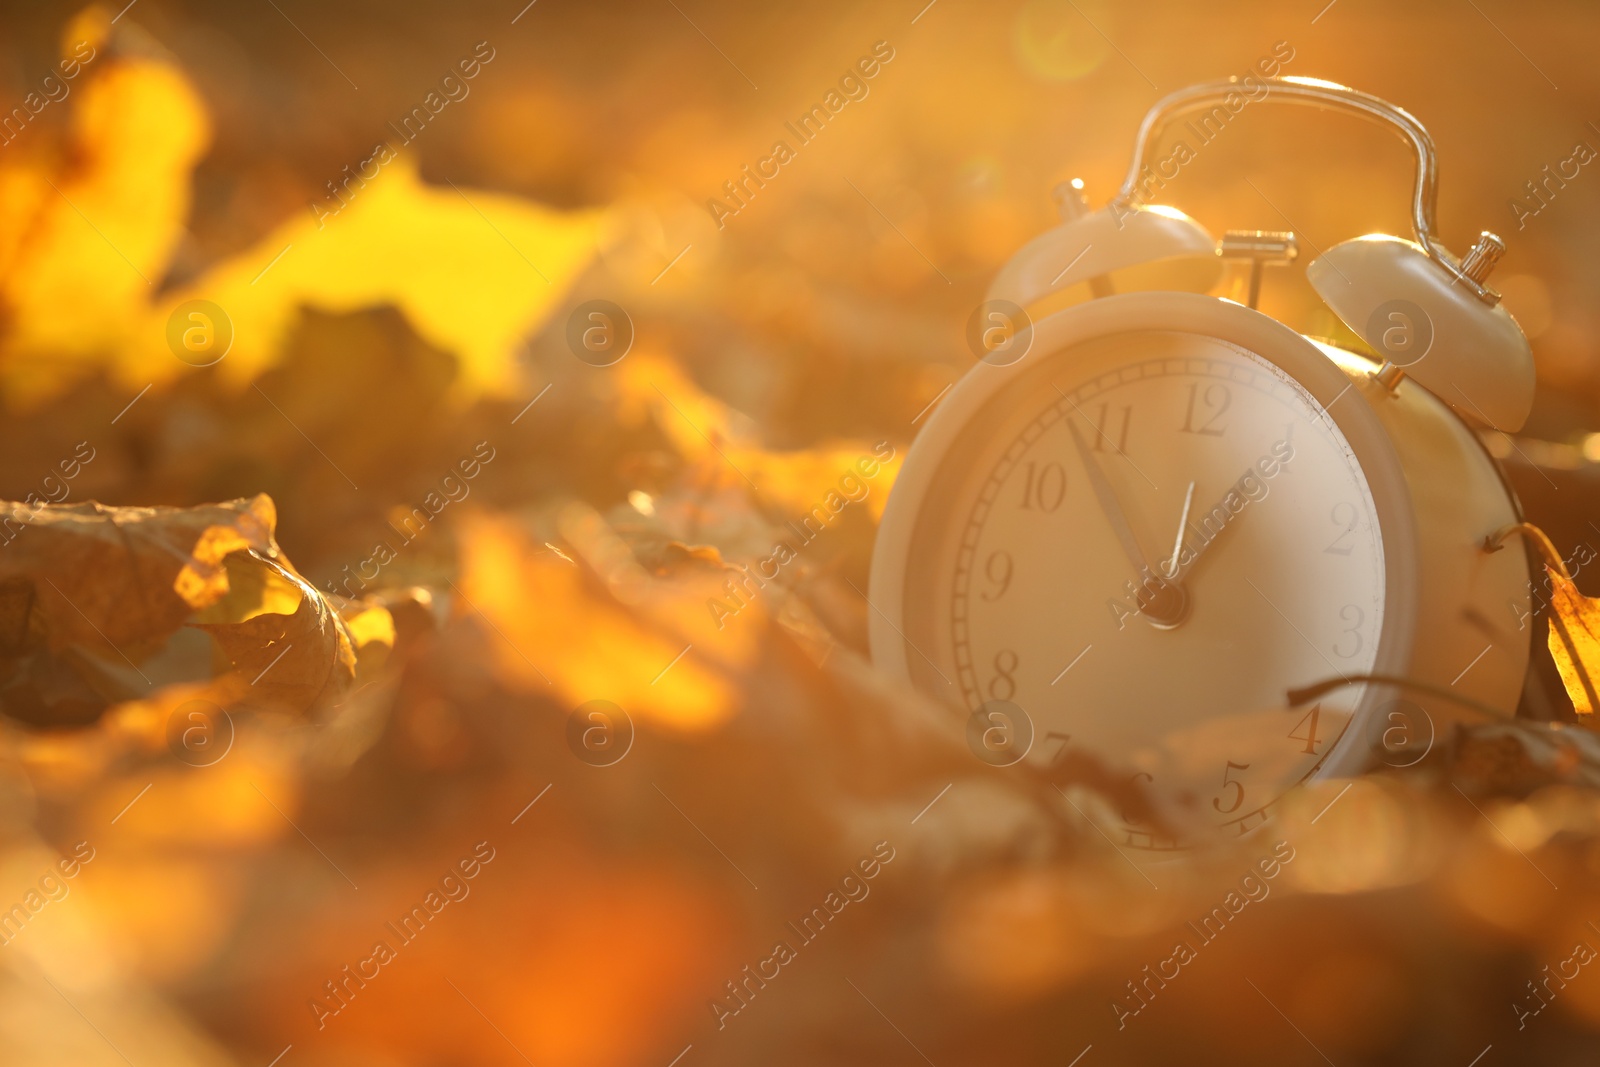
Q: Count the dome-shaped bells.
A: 2